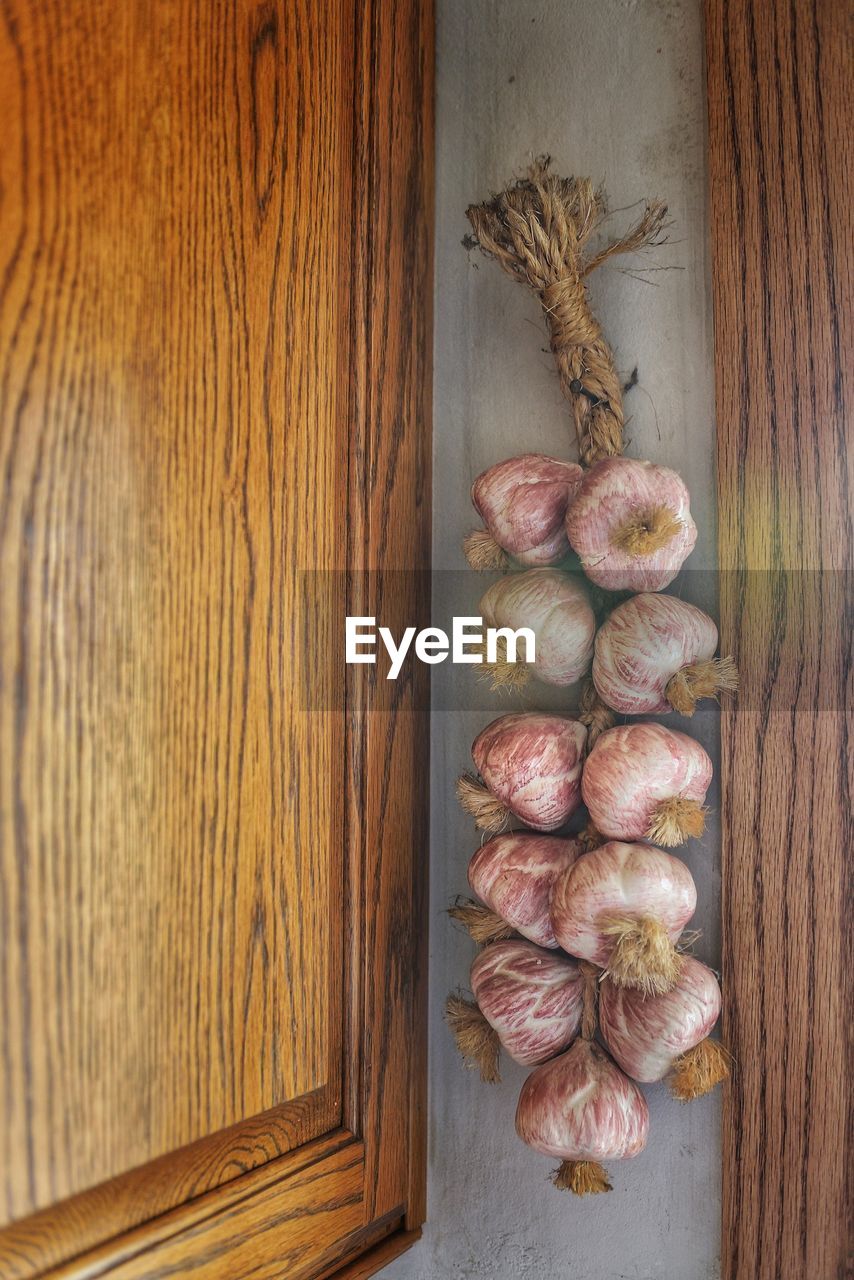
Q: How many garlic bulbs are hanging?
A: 11